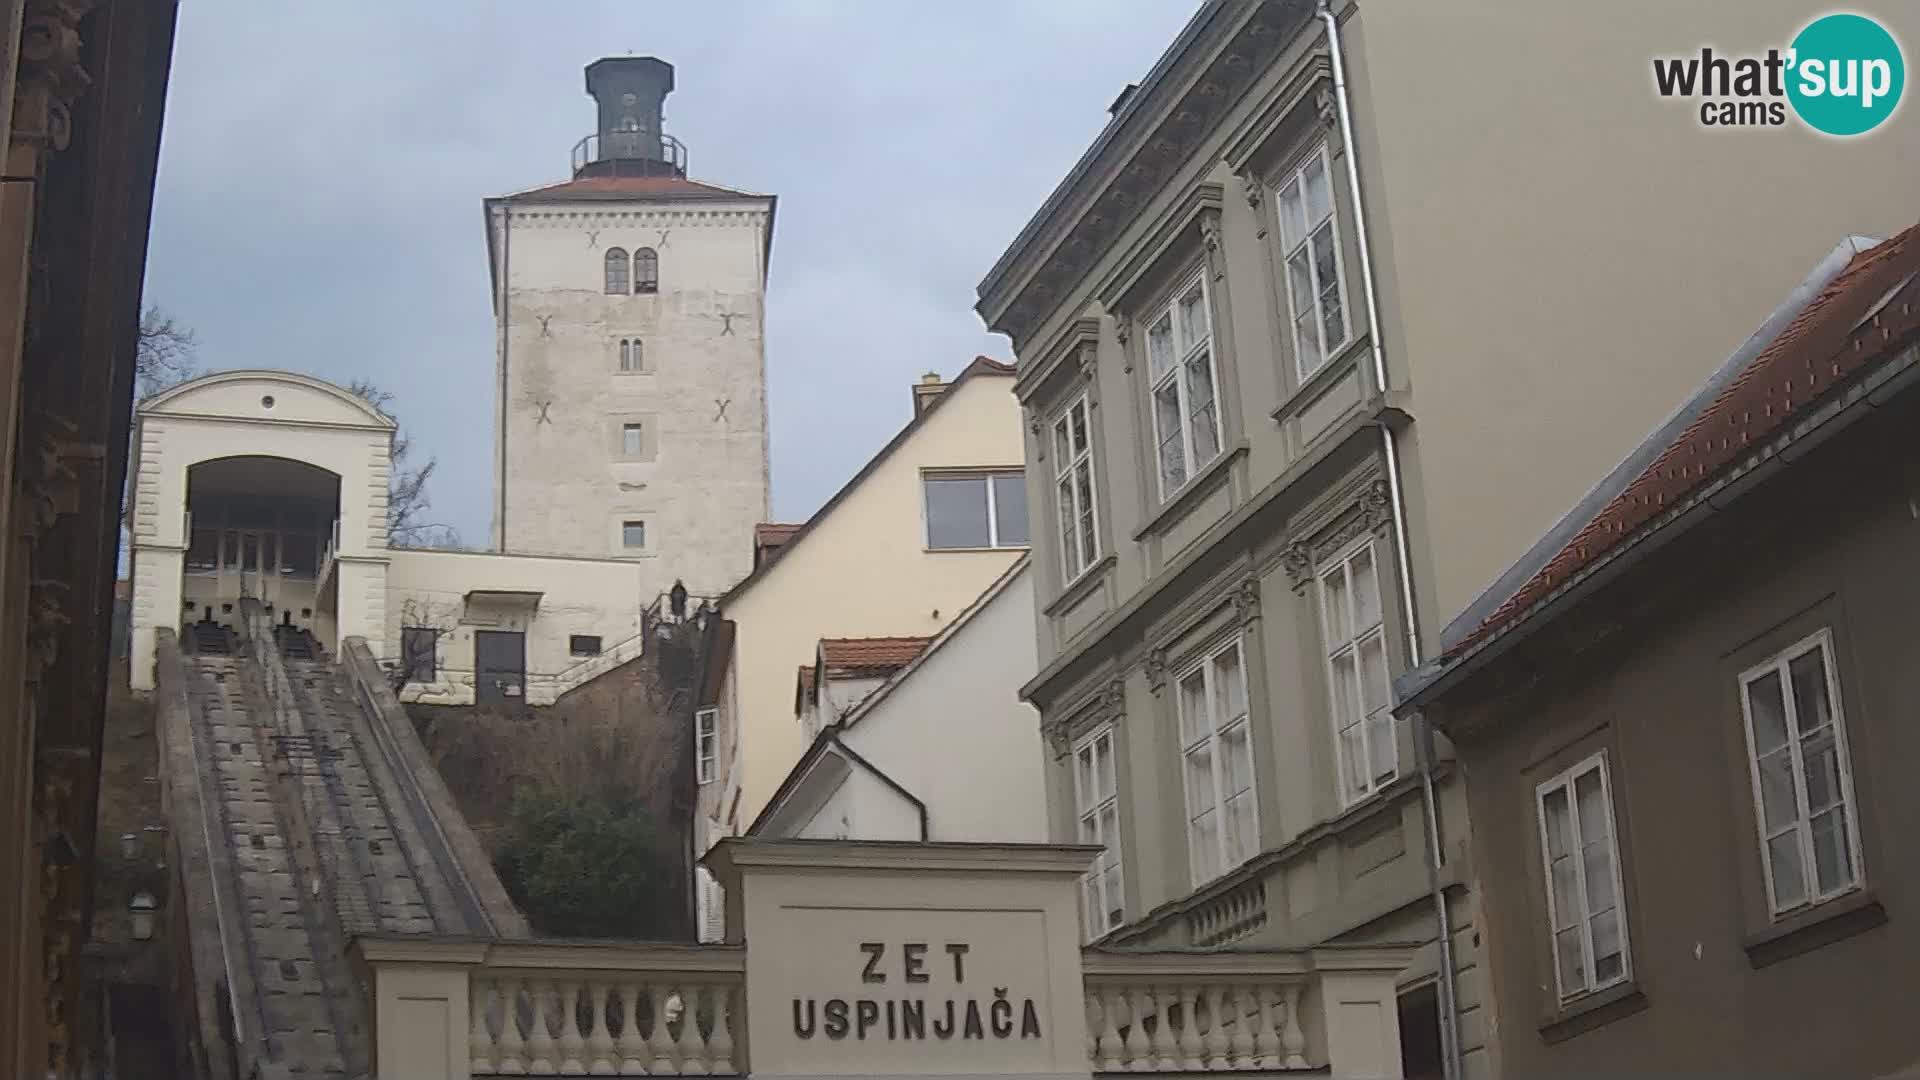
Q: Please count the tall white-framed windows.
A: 8